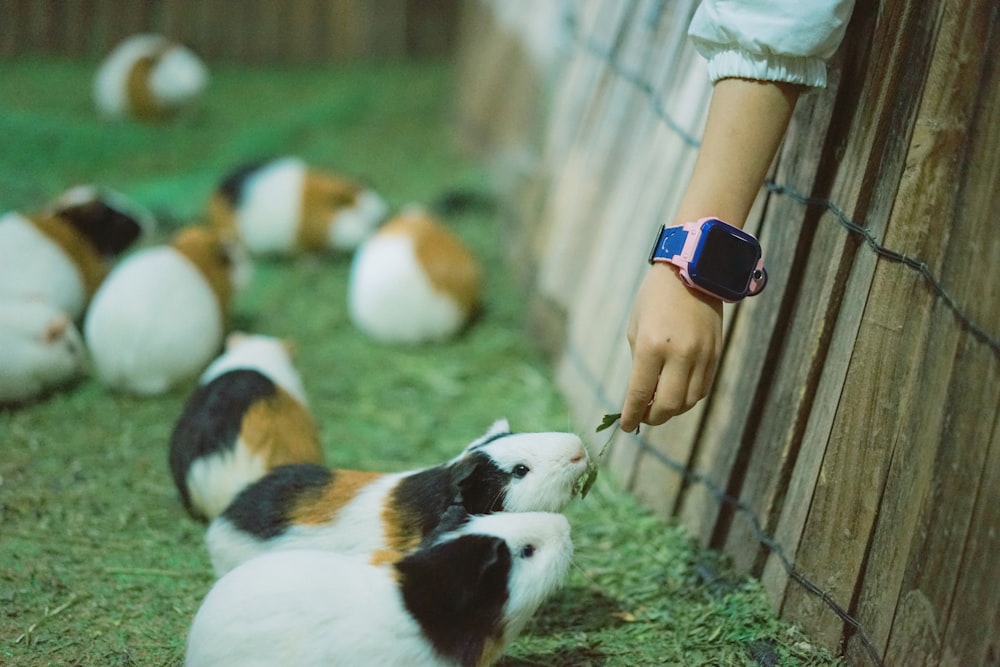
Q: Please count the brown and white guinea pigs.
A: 3